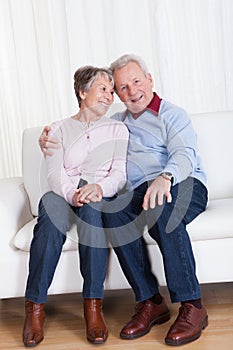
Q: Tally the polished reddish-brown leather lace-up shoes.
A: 2